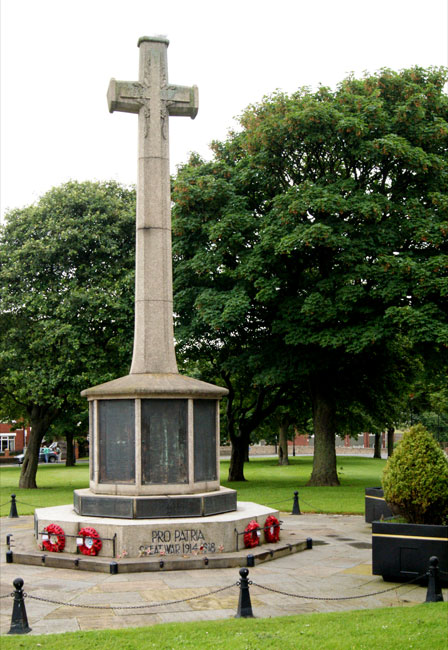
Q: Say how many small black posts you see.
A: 5